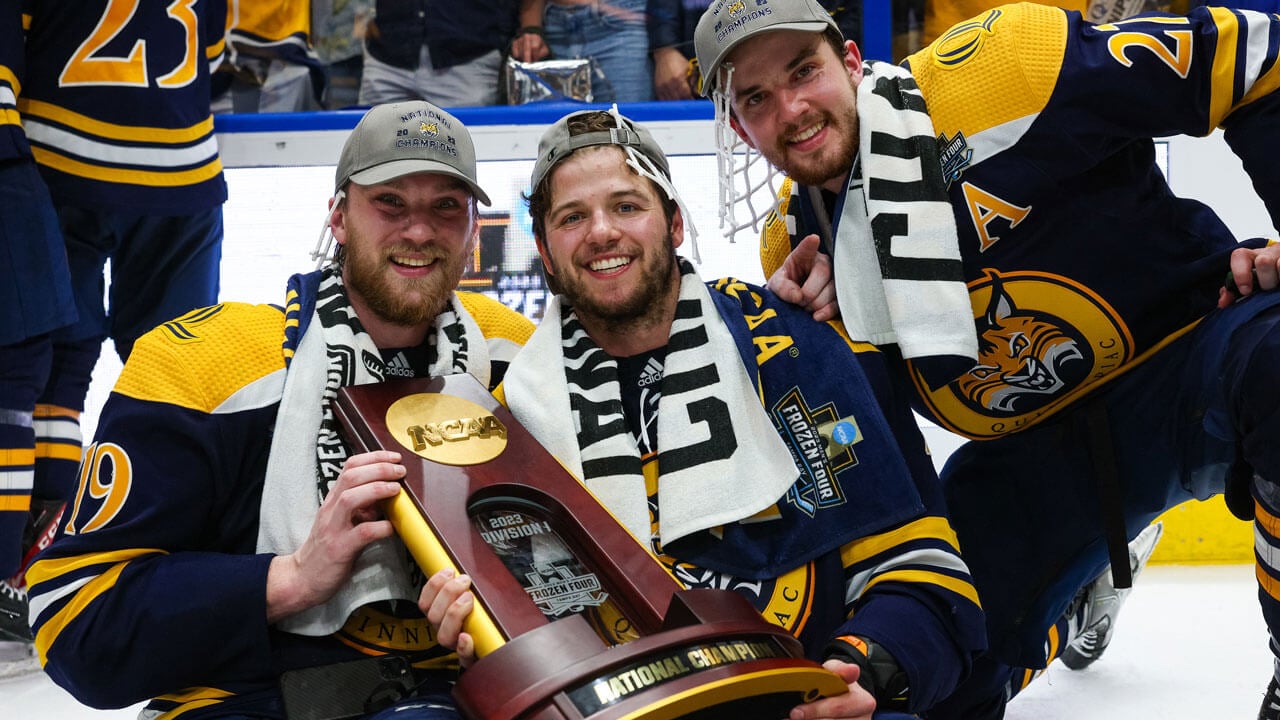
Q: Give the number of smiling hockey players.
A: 3